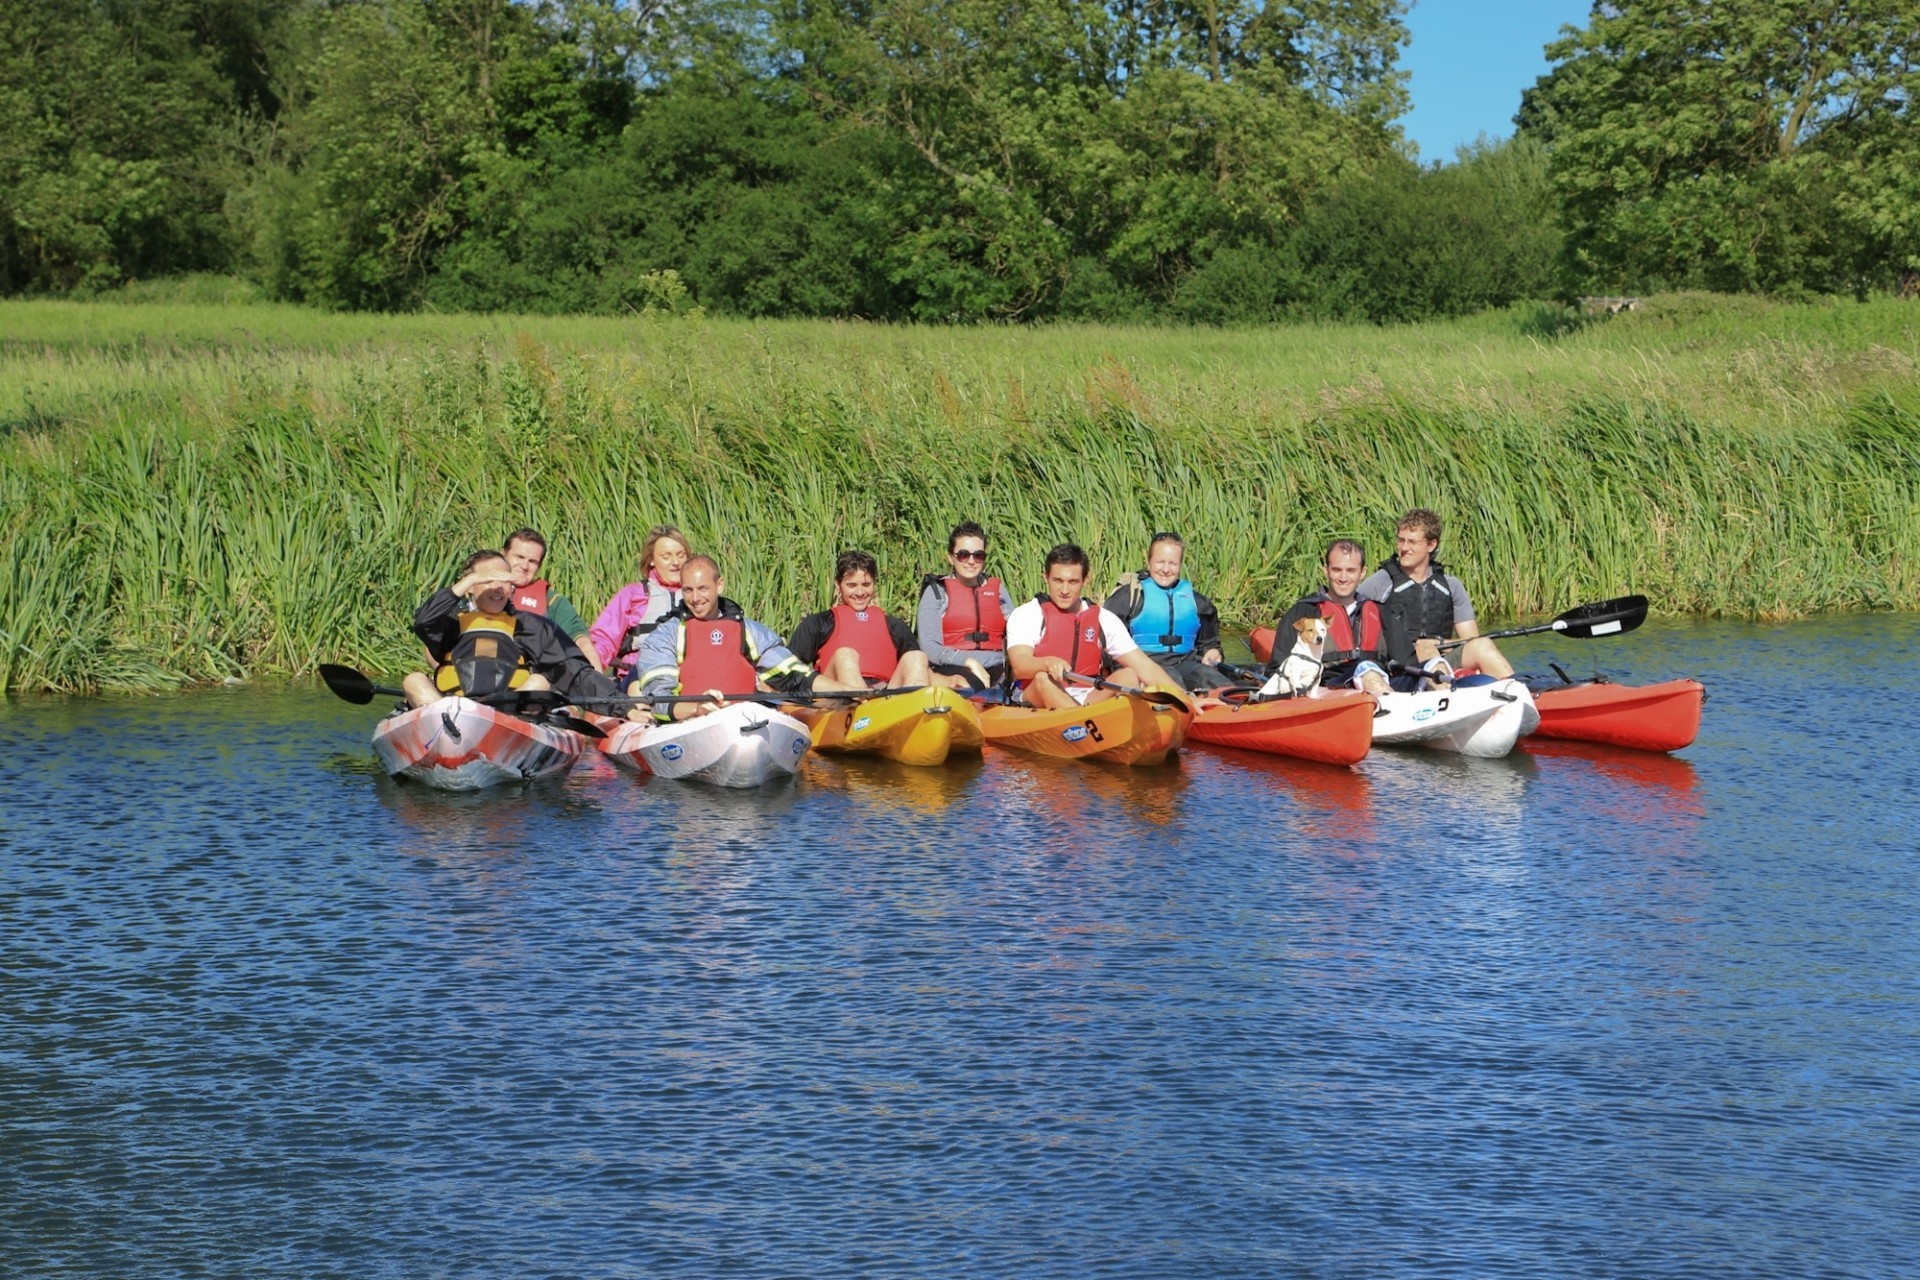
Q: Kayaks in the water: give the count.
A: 7